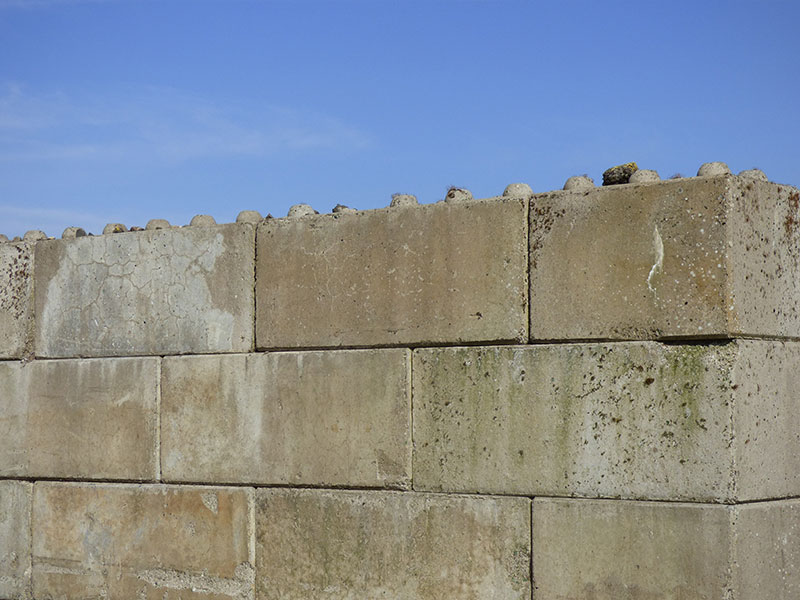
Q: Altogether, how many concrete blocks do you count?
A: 11